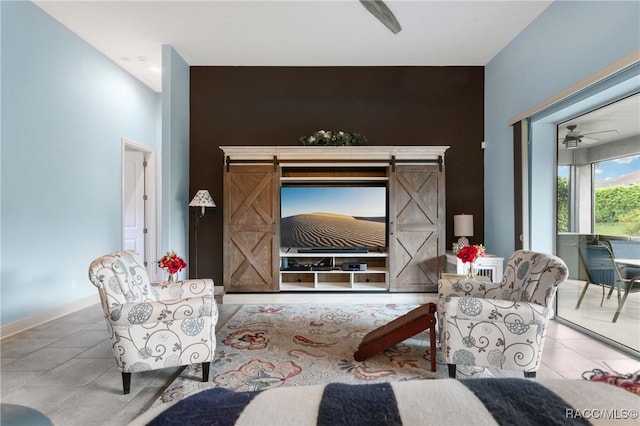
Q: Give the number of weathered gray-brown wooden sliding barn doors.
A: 2